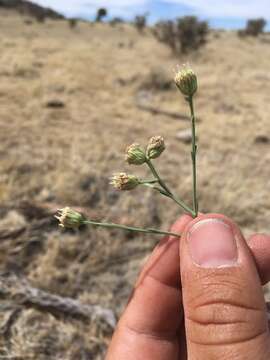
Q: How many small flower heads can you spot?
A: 5